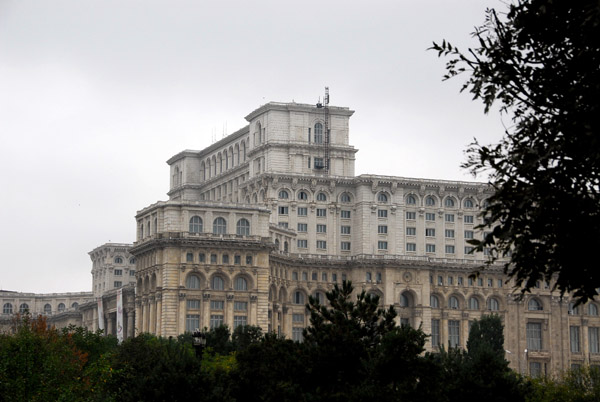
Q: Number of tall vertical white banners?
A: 2